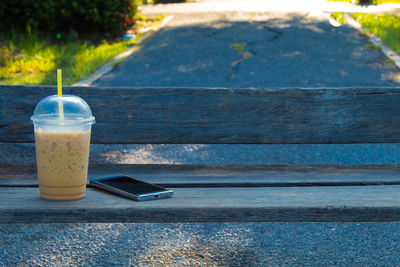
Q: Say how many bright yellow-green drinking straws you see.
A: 1